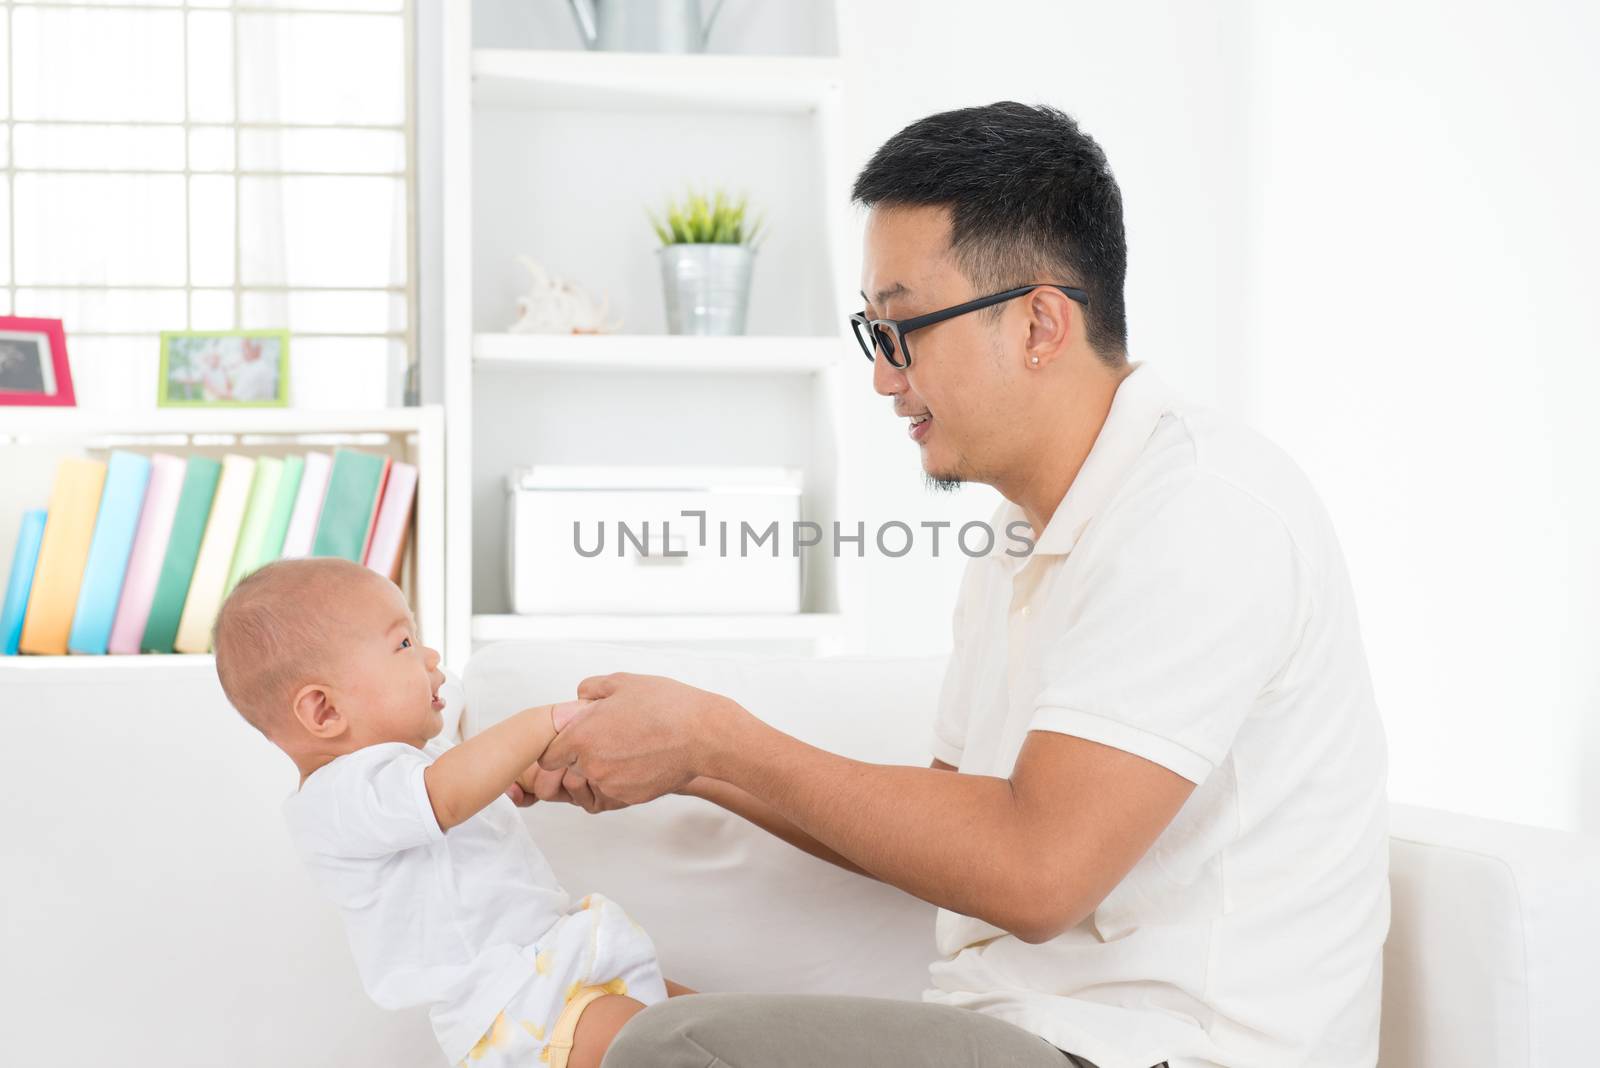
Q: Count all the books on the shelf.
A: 12